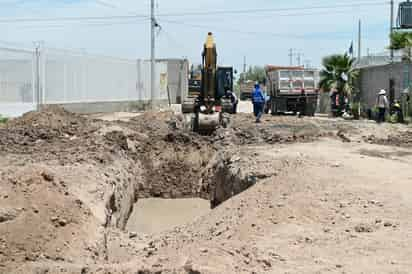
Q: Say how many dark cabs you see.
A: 1